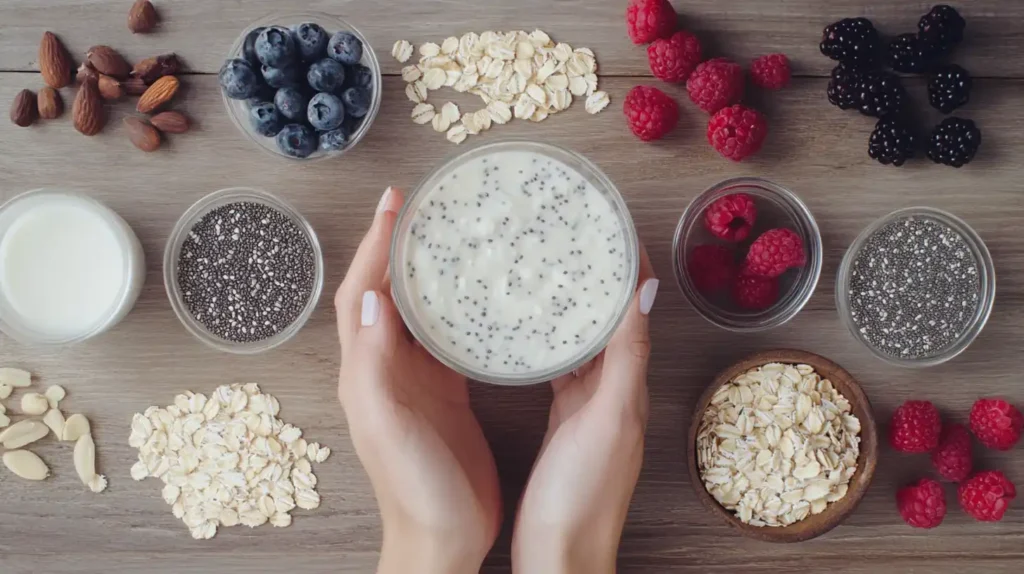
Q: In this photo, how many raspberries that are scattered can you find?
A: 11